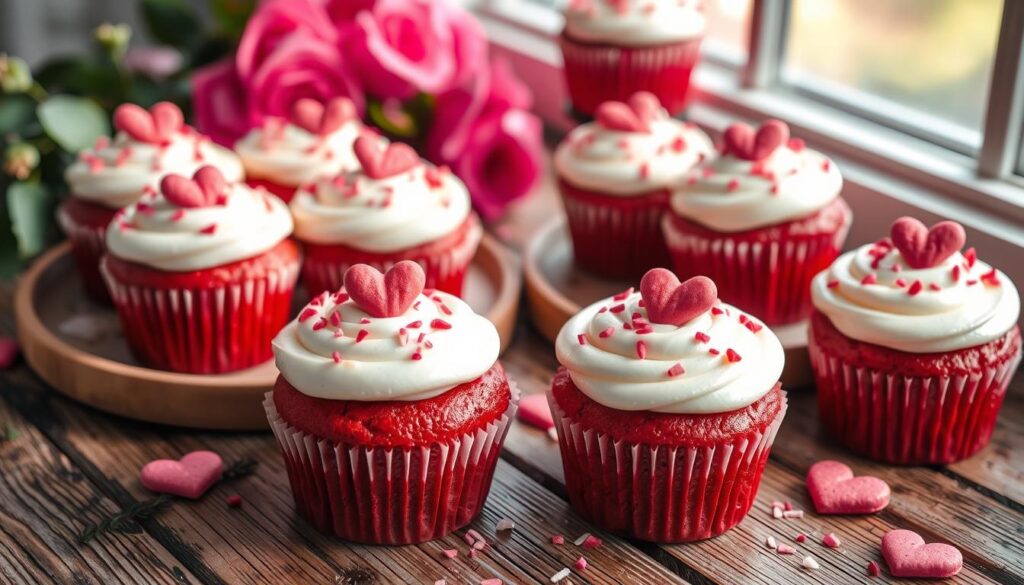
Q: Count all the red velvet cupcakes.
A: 10